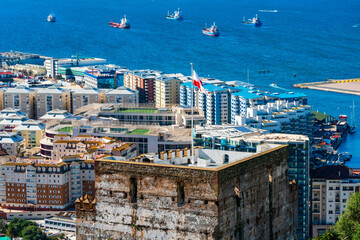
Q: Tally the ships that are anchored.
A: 5